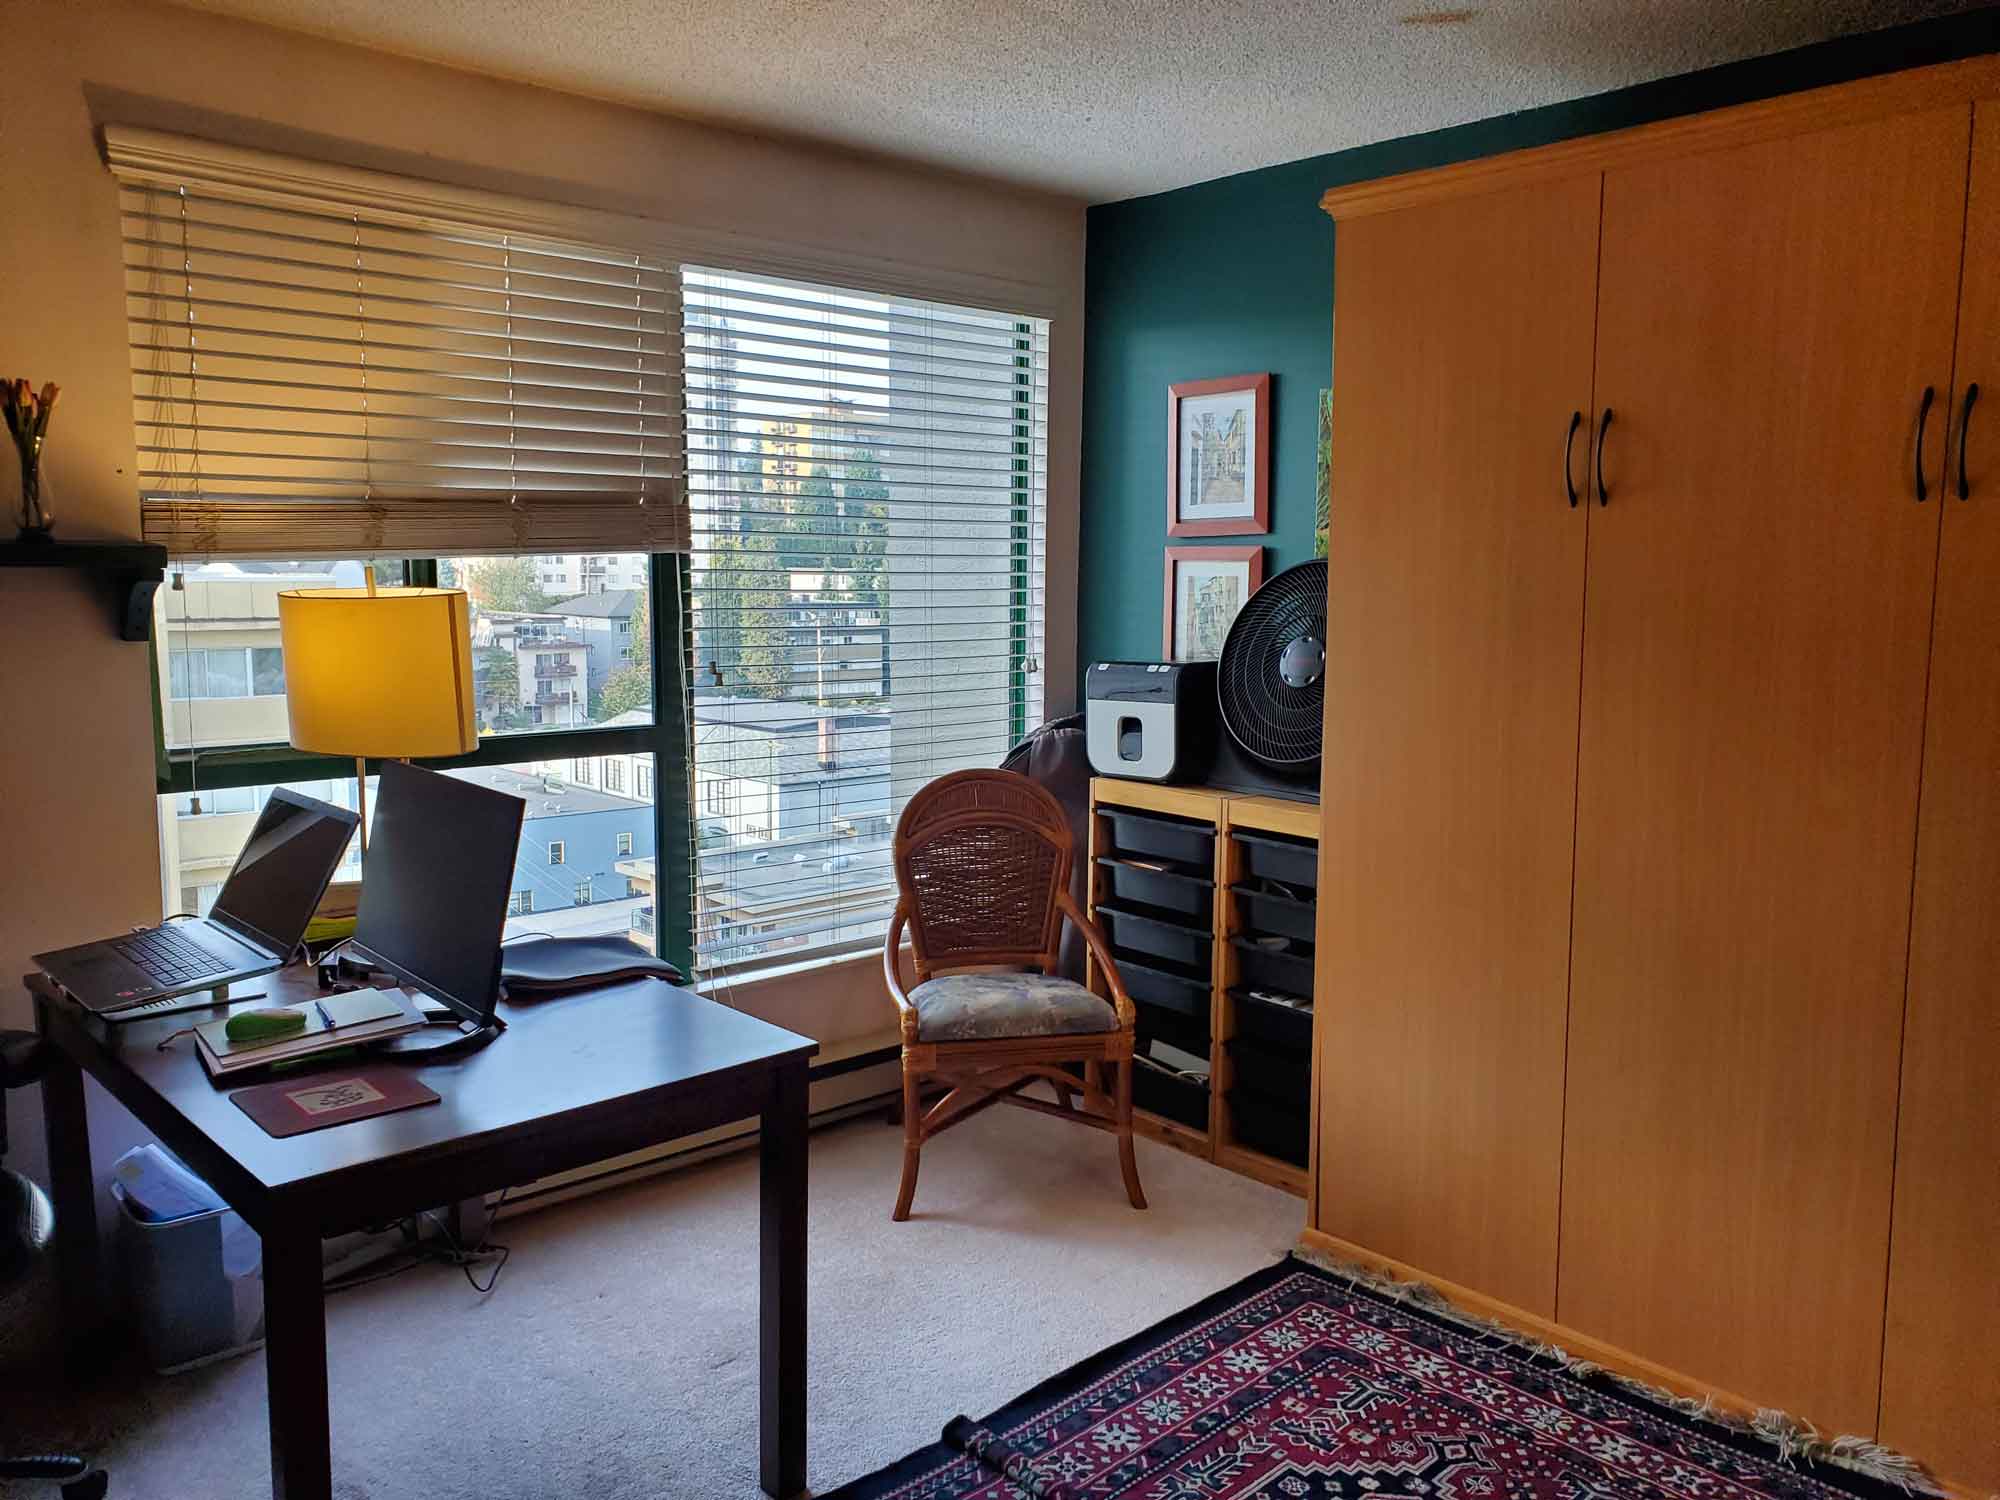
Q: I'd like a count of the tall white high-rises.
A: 1